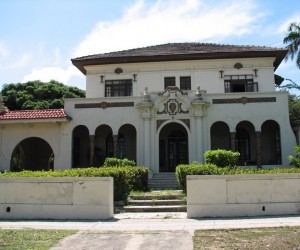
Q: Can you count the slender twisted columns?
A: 4